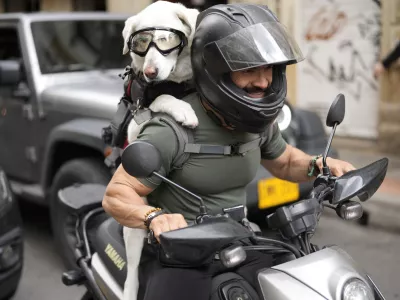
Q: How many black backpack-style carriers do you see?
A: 1